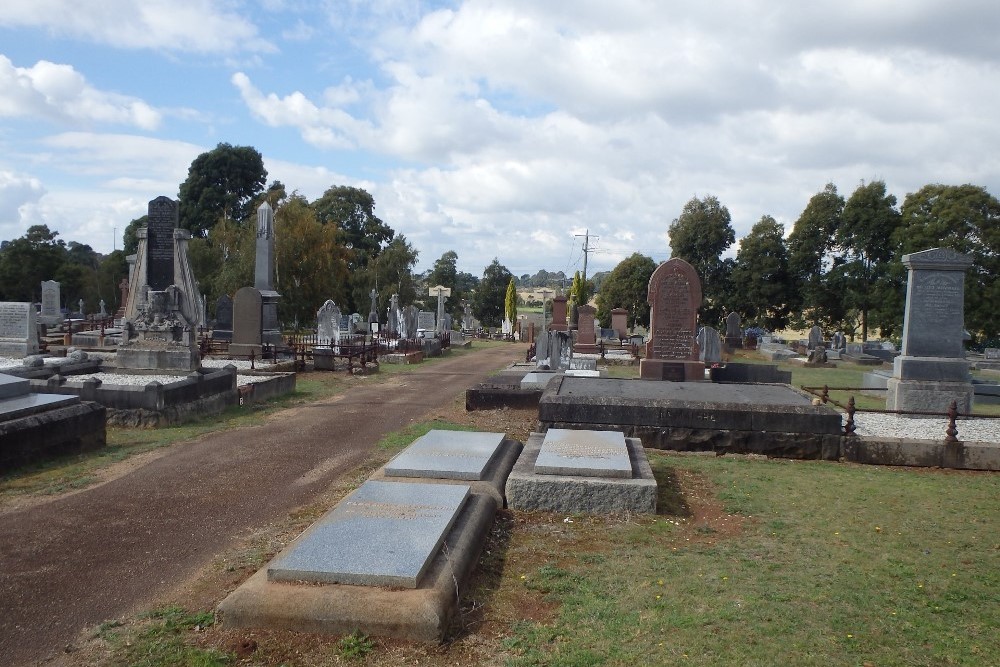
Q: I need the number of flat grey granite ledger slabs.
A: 3